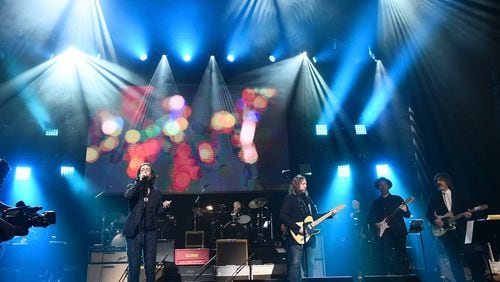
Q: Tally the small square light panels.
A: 7